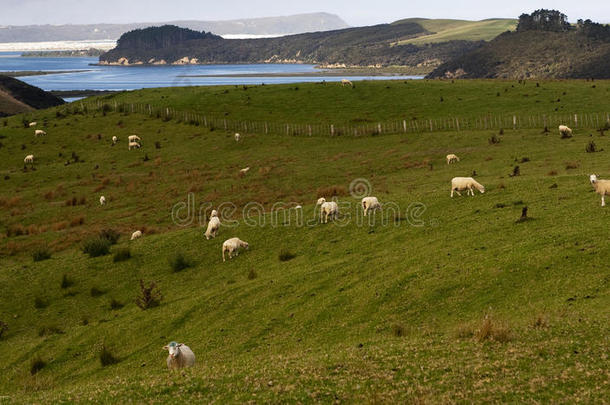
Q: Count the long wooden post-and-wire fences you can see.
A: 1